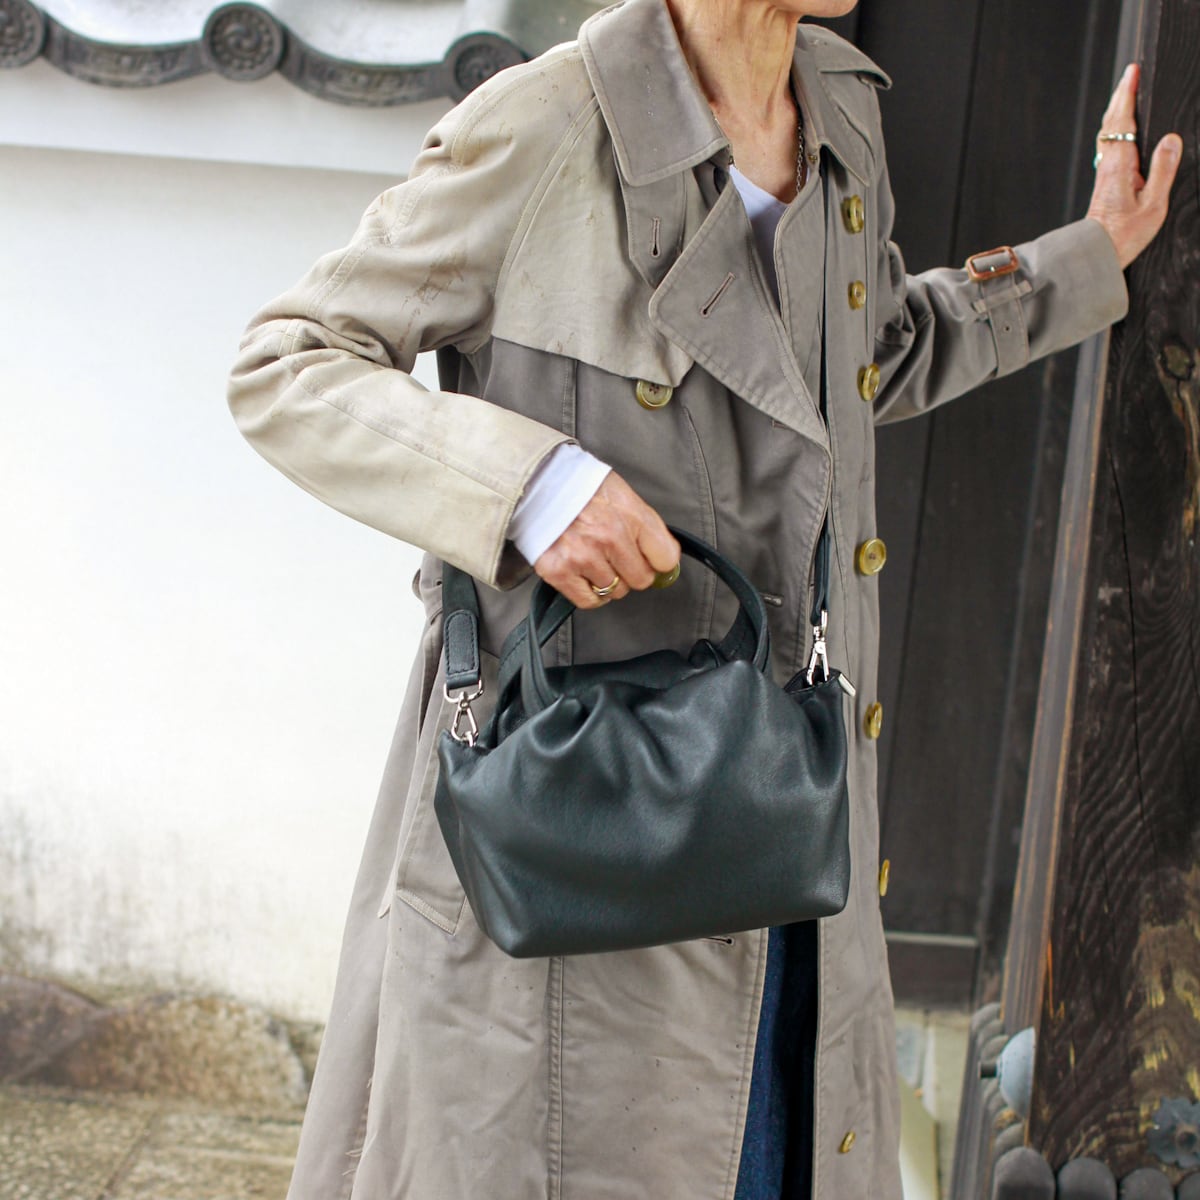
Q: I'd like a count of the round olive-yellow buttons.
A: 9